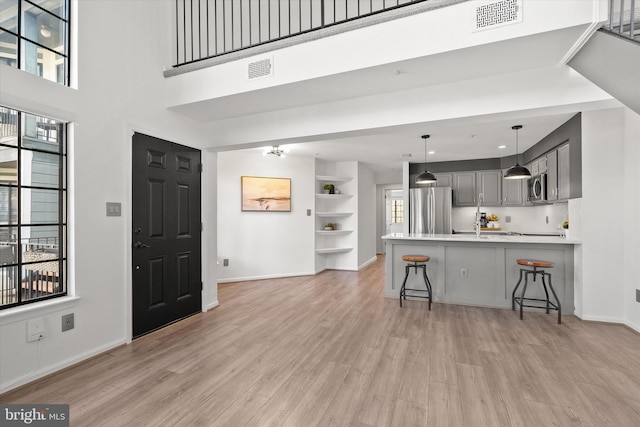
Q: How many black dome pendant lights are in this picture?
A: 2